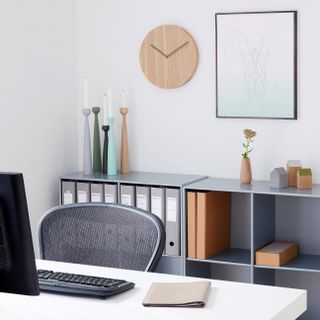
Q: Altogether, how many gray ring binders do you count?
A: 8